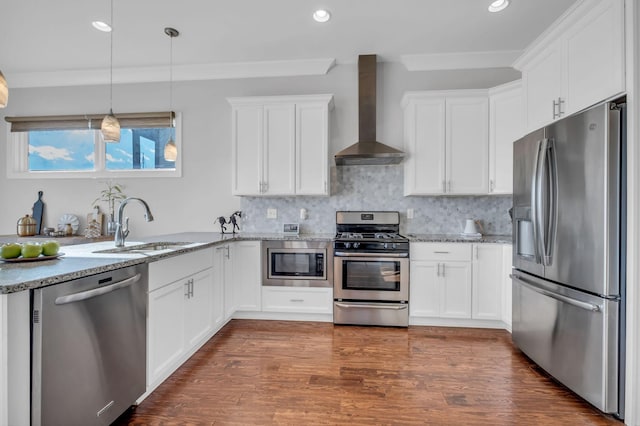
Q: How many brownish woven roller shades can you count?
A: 2